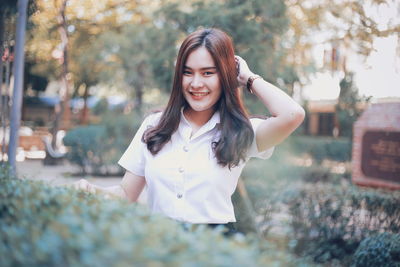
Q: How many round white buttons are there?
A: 3